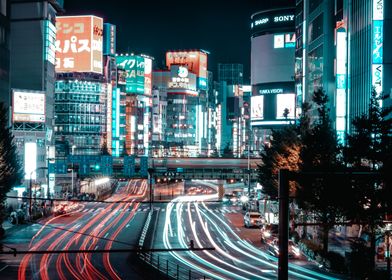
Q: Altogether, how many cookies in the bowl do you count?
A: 0